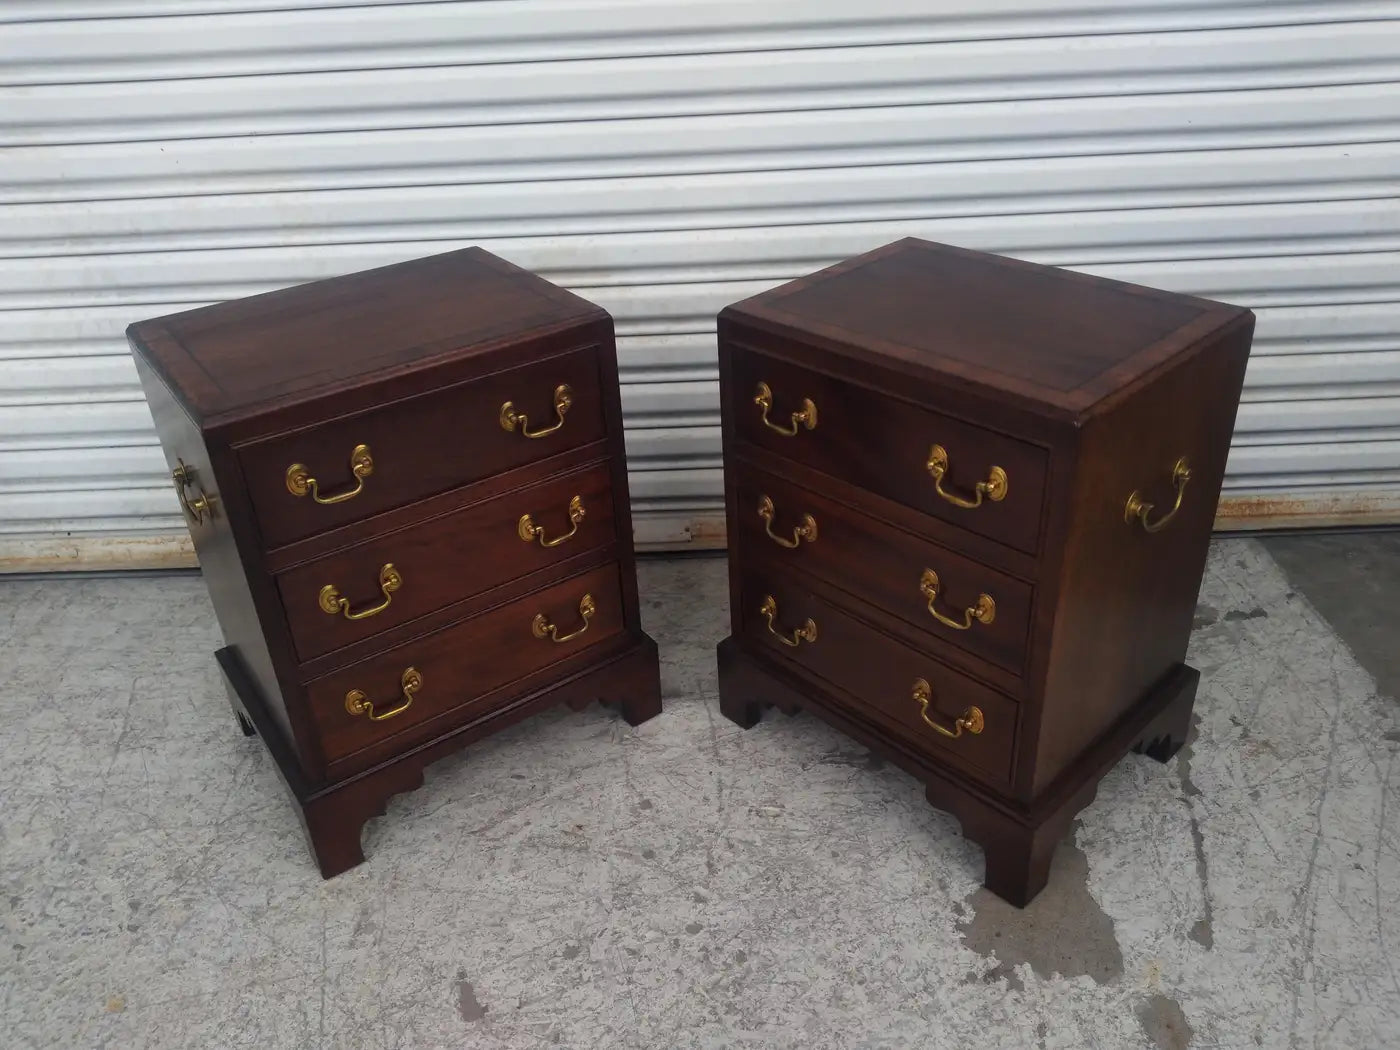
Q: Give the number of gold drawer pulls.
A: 12